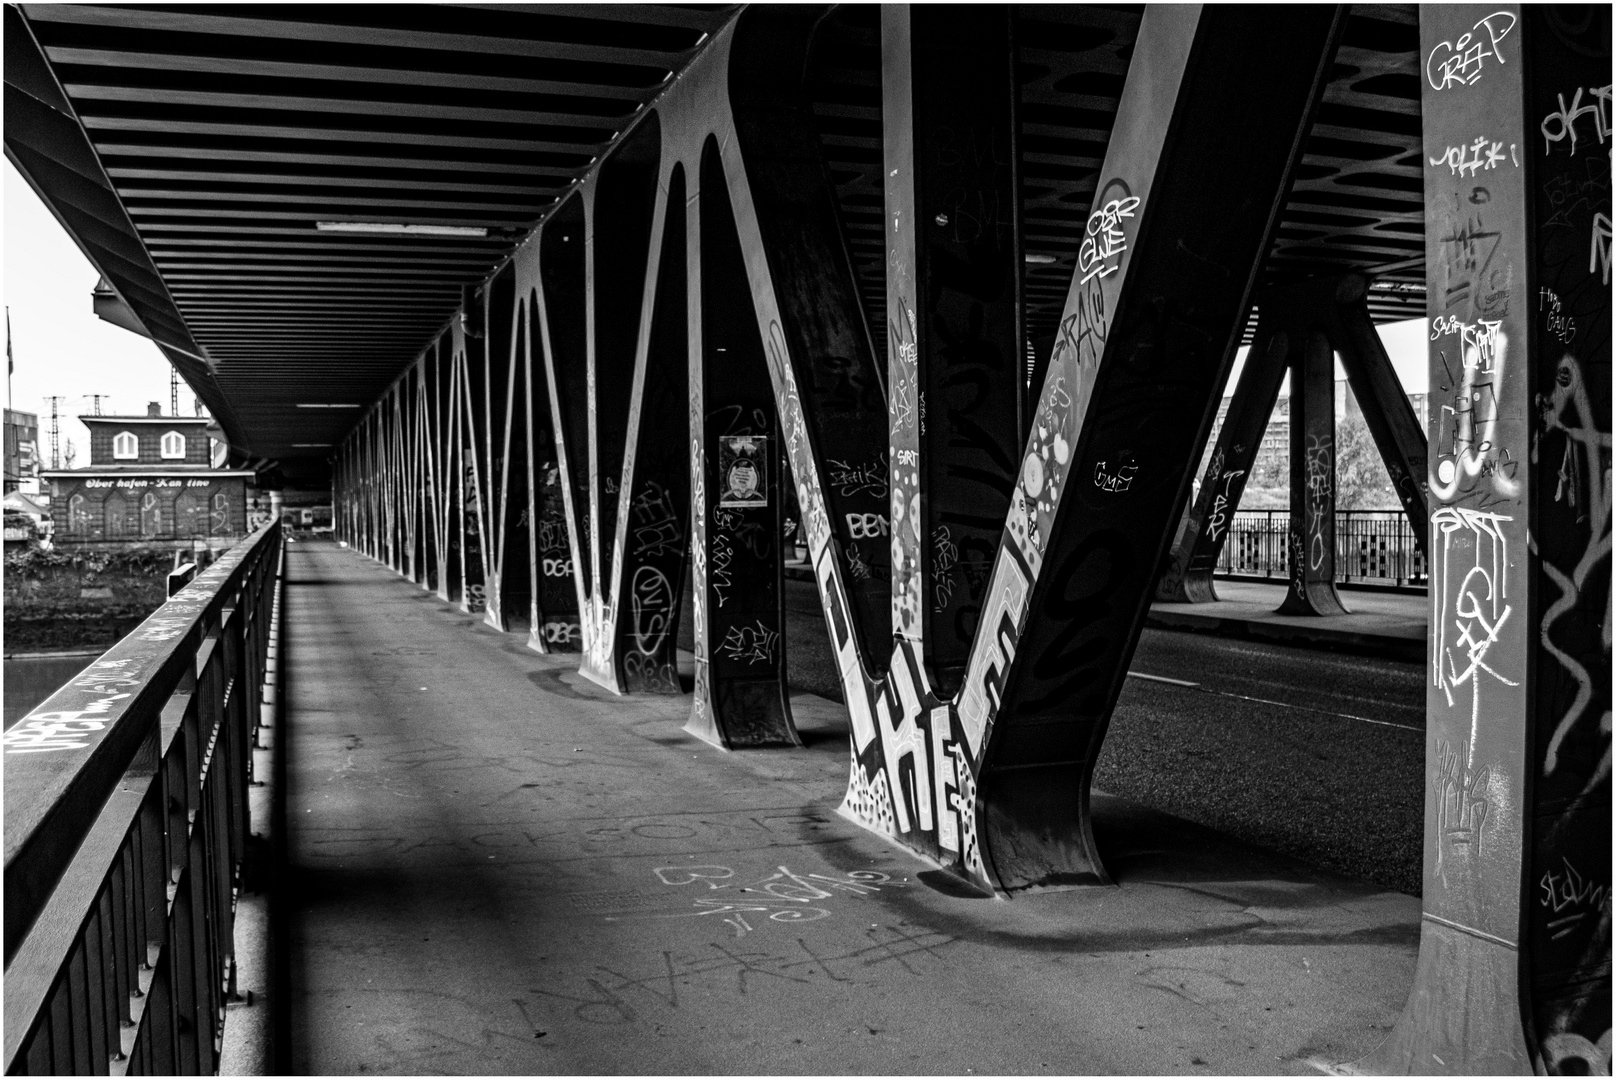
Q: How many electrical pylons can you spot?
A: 3